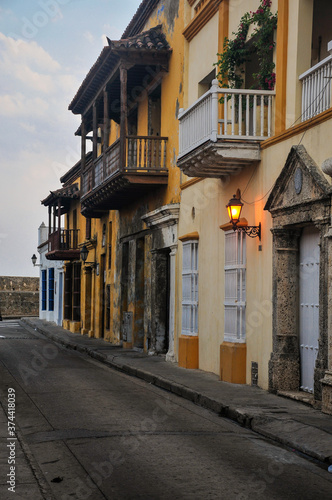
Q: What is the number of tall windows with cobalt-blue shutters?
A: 2